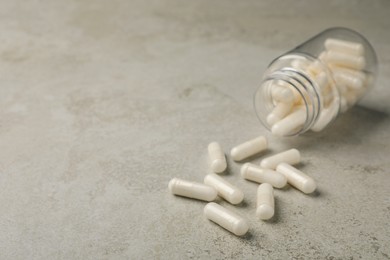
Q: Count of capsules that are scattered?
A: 9